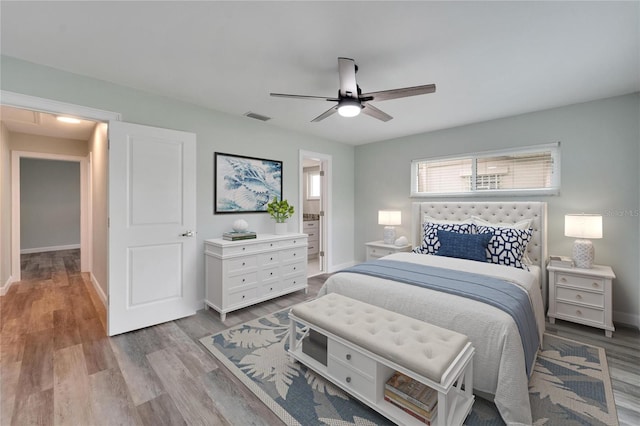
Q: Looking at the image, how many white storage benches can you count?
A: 1